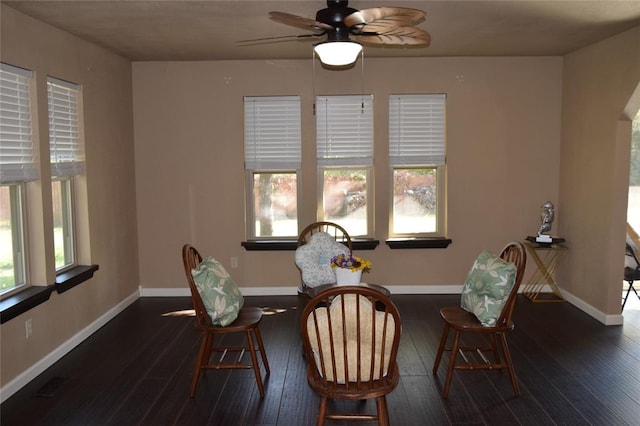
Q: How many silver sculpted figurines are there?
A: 1